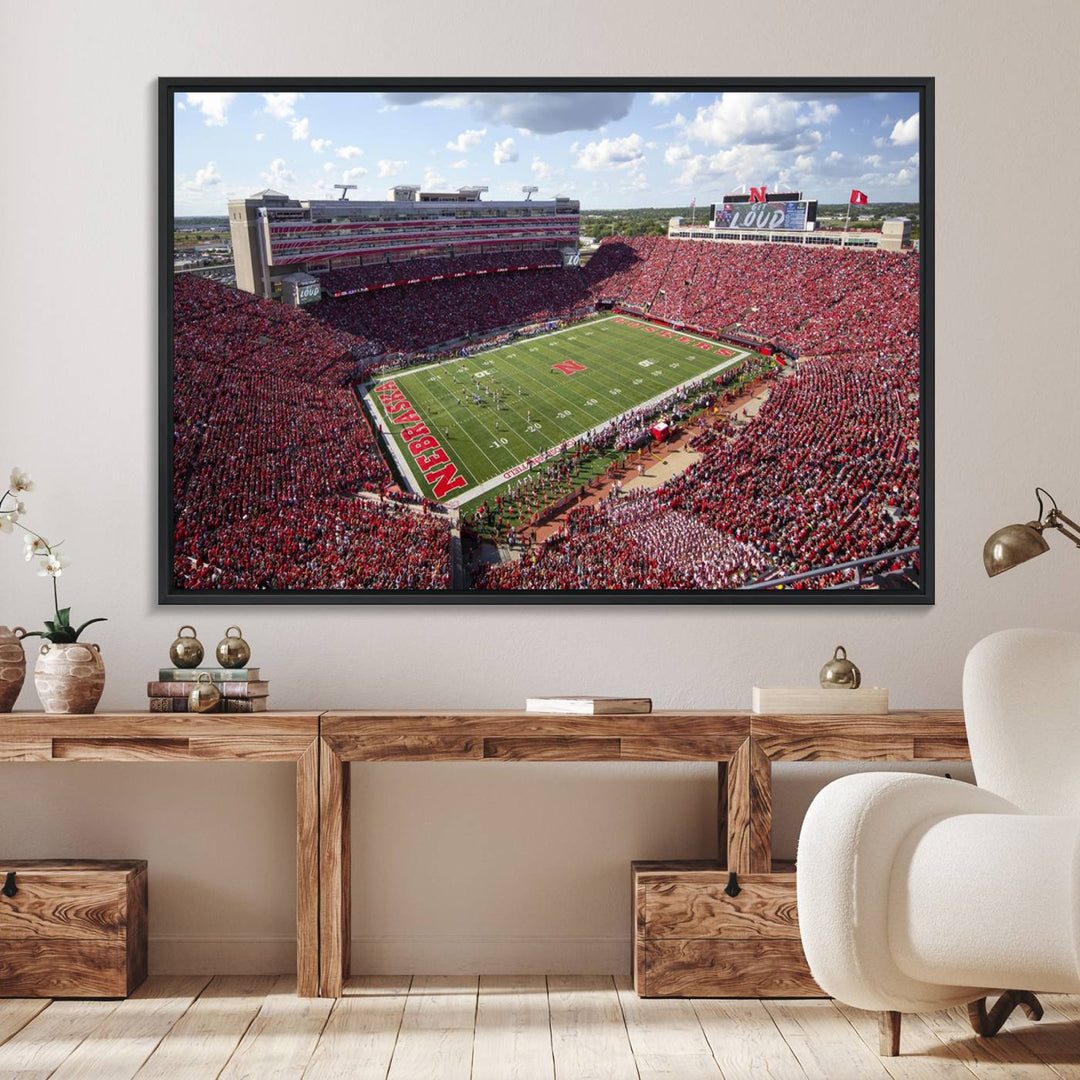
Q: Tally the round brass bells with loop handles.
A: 4